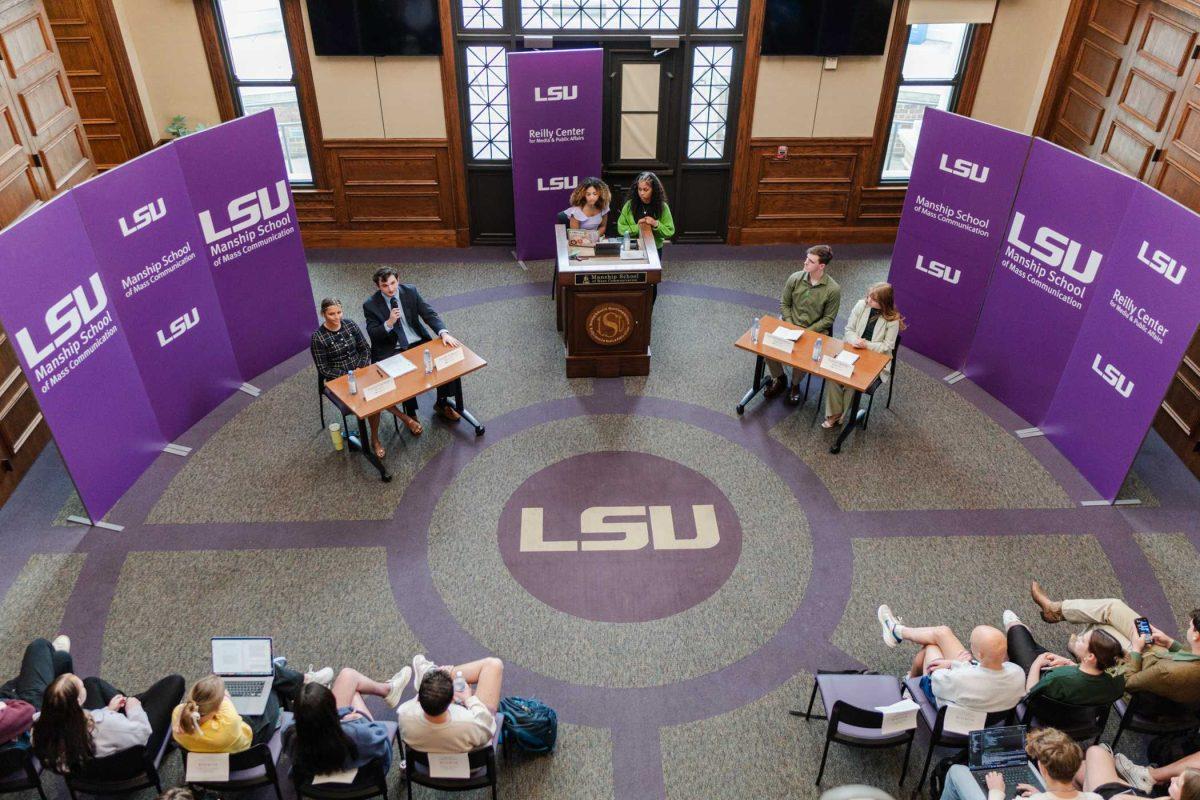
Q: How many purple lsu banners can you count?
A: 7